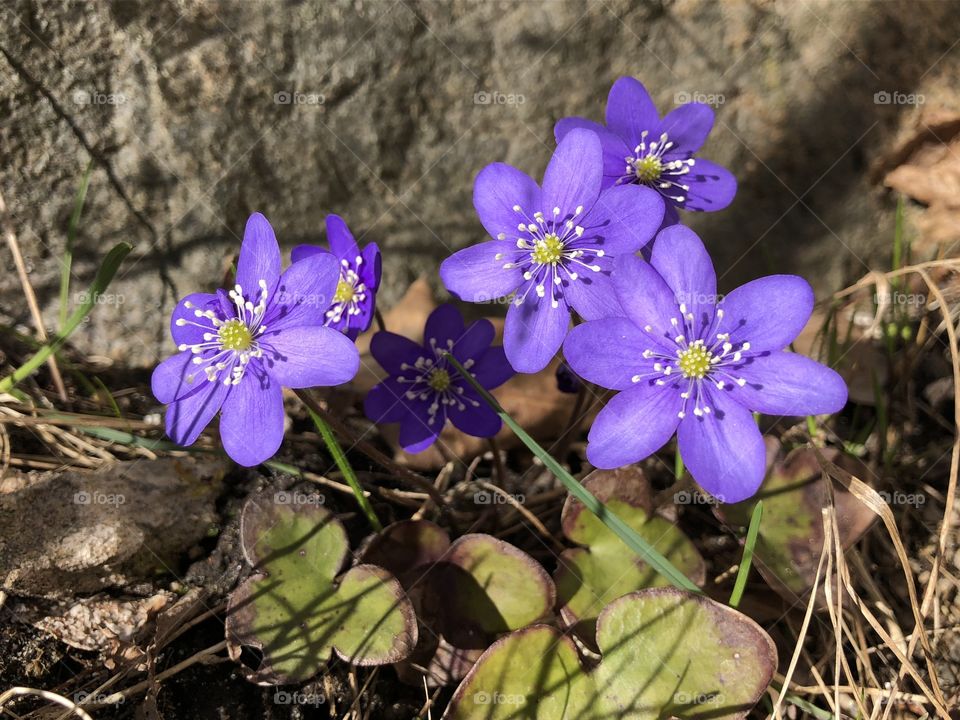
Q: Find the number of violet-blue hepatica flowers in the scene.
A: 6